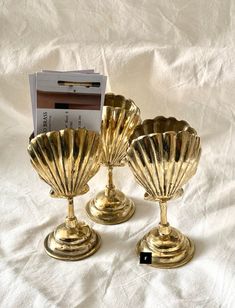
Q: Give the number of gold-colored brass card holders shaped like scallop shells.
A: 3